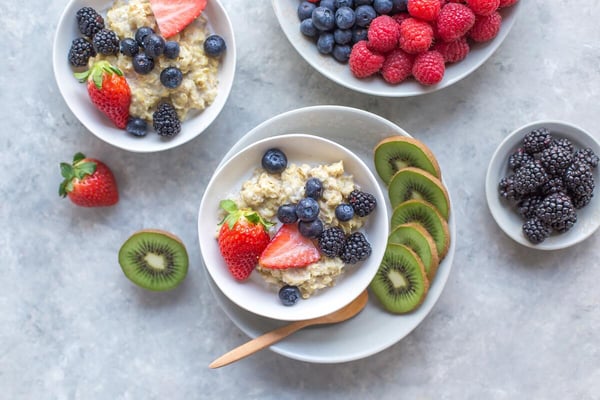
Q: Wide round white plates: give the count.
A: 2